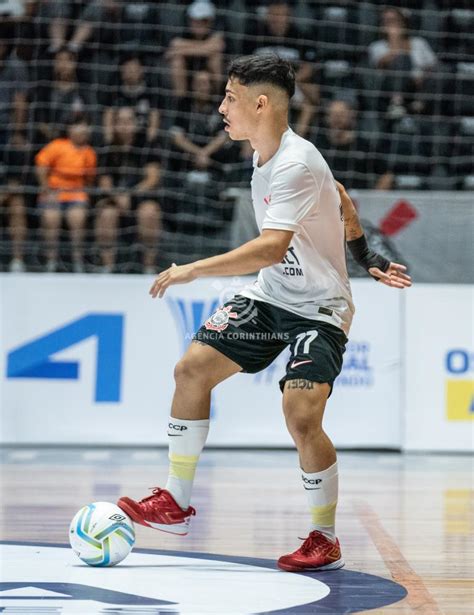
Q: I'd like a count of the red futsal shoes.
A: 2